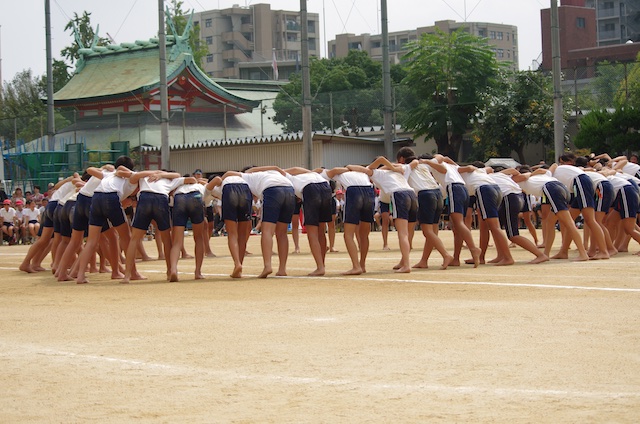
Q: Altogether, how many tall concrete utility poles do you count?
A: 5